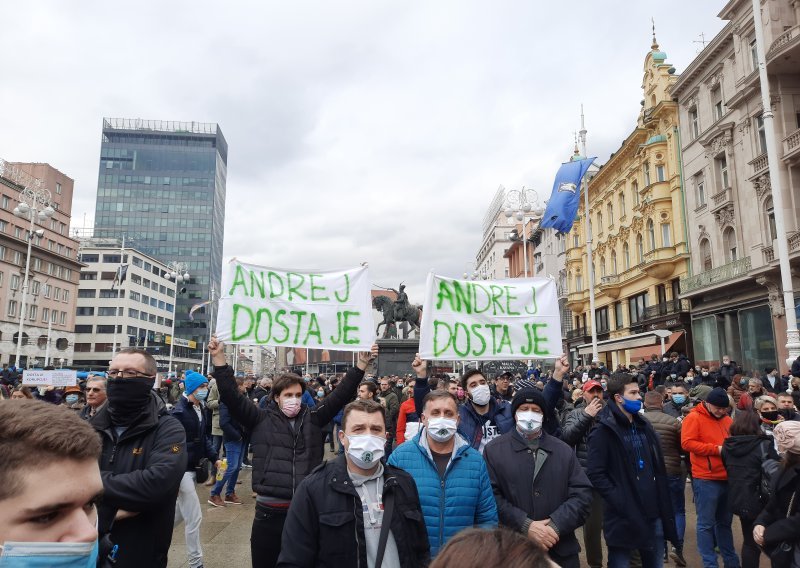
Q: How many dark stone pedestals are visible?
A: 1